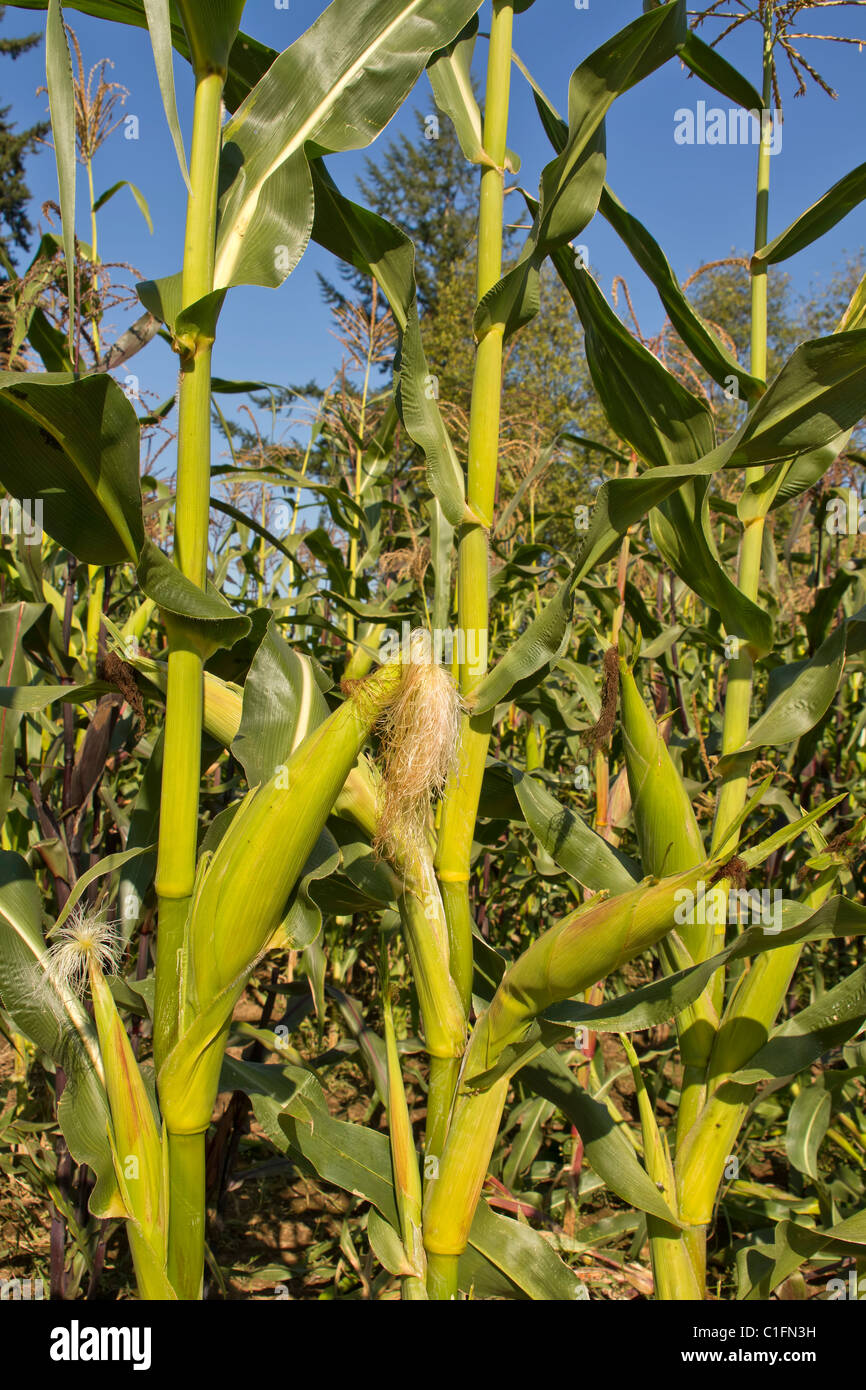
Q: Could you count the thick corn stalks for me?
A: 3